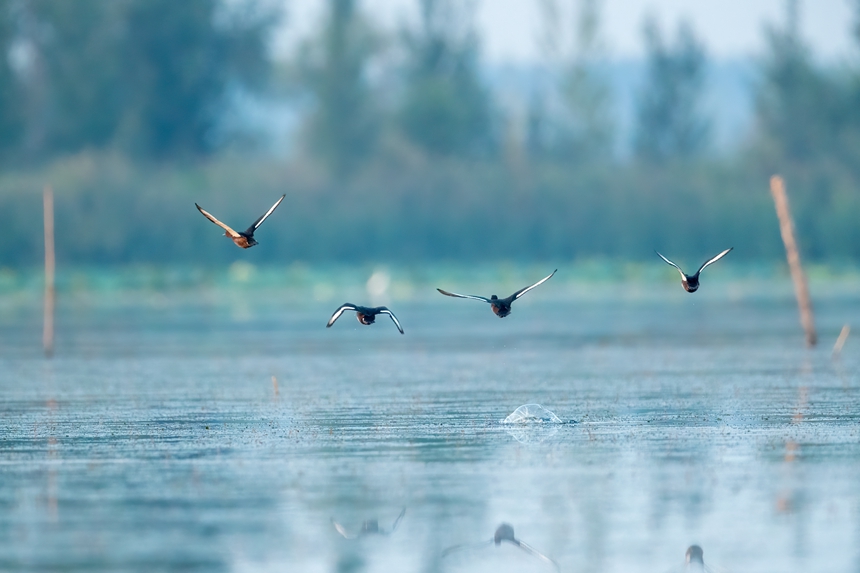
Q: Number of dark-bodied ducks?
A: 4